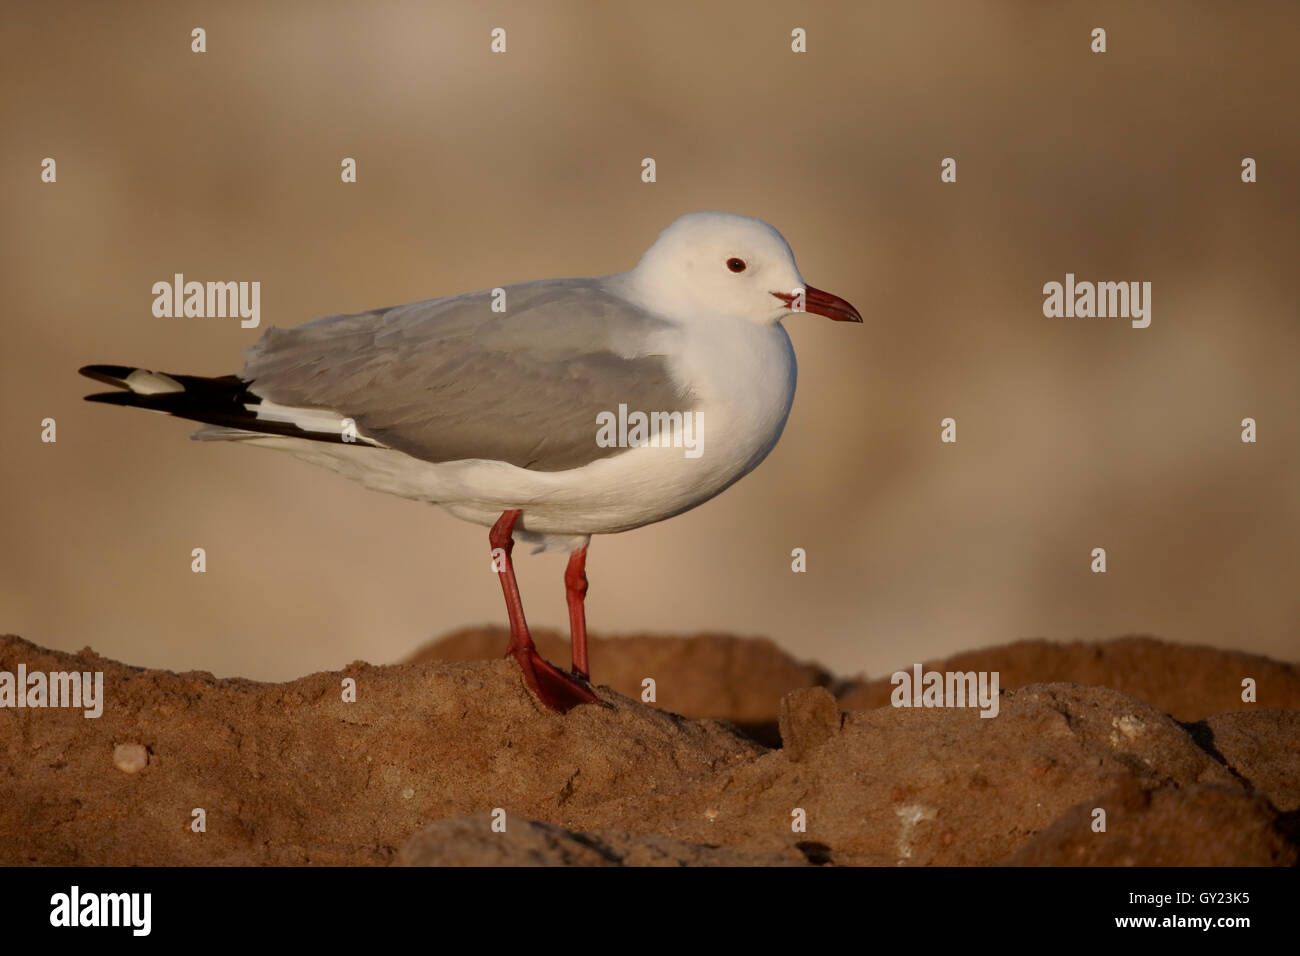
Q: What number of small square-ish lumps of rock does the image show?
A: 1